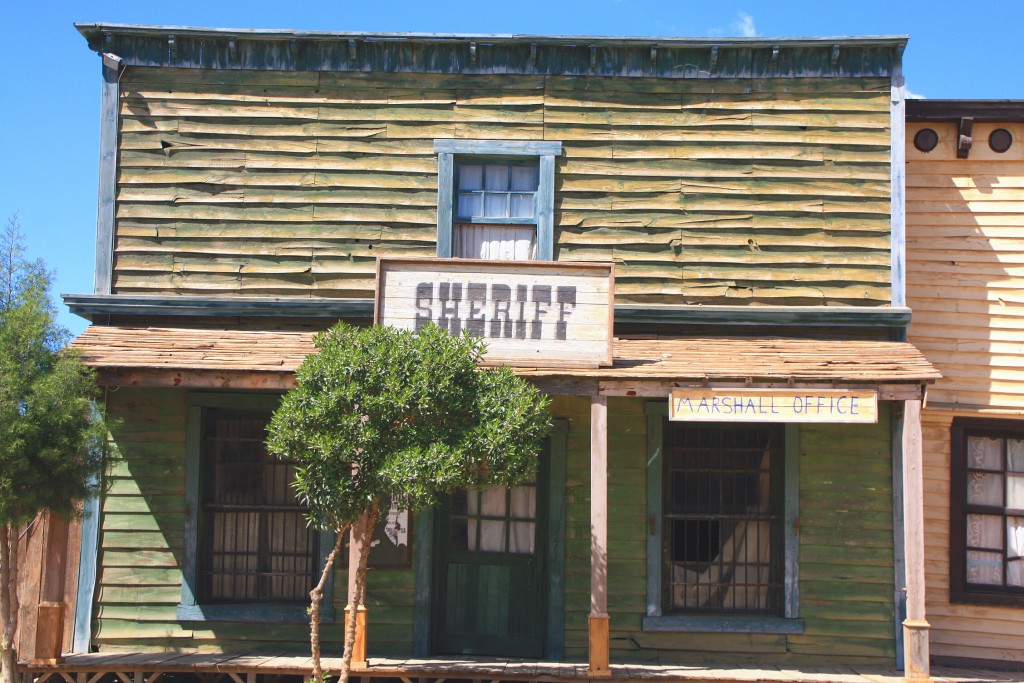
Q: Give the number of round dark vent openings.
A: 2